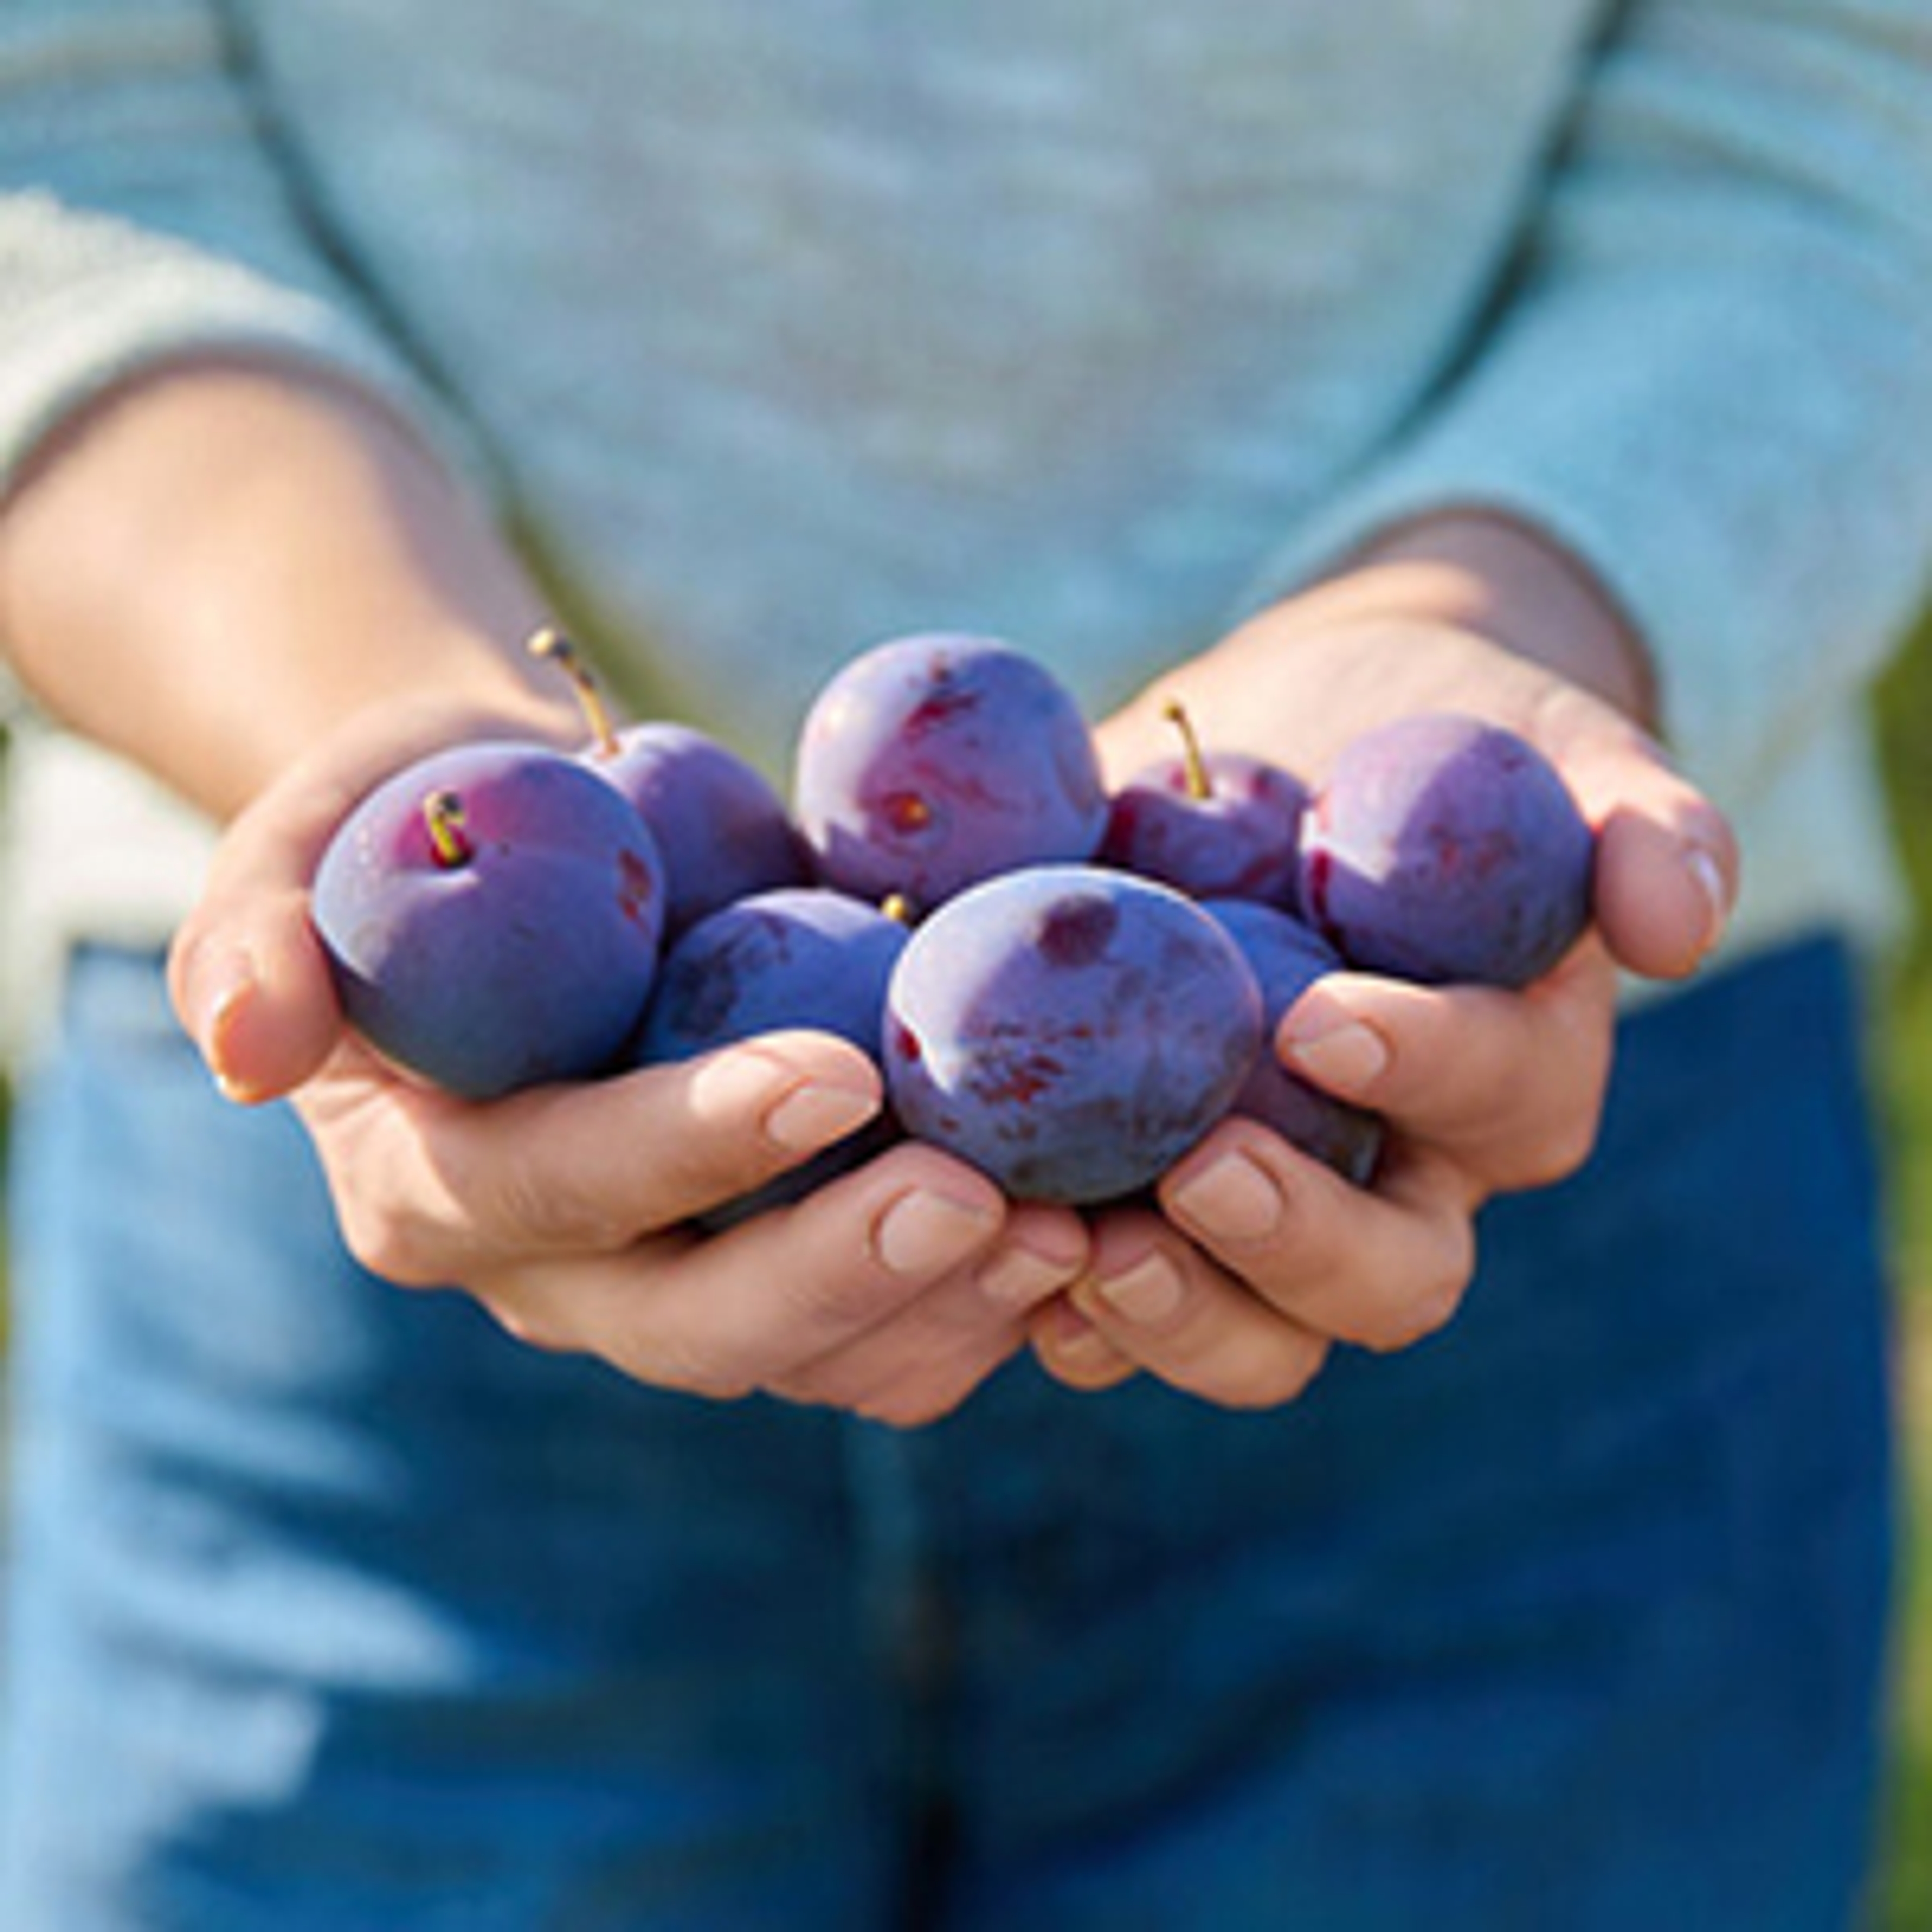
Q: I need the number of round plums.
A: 8